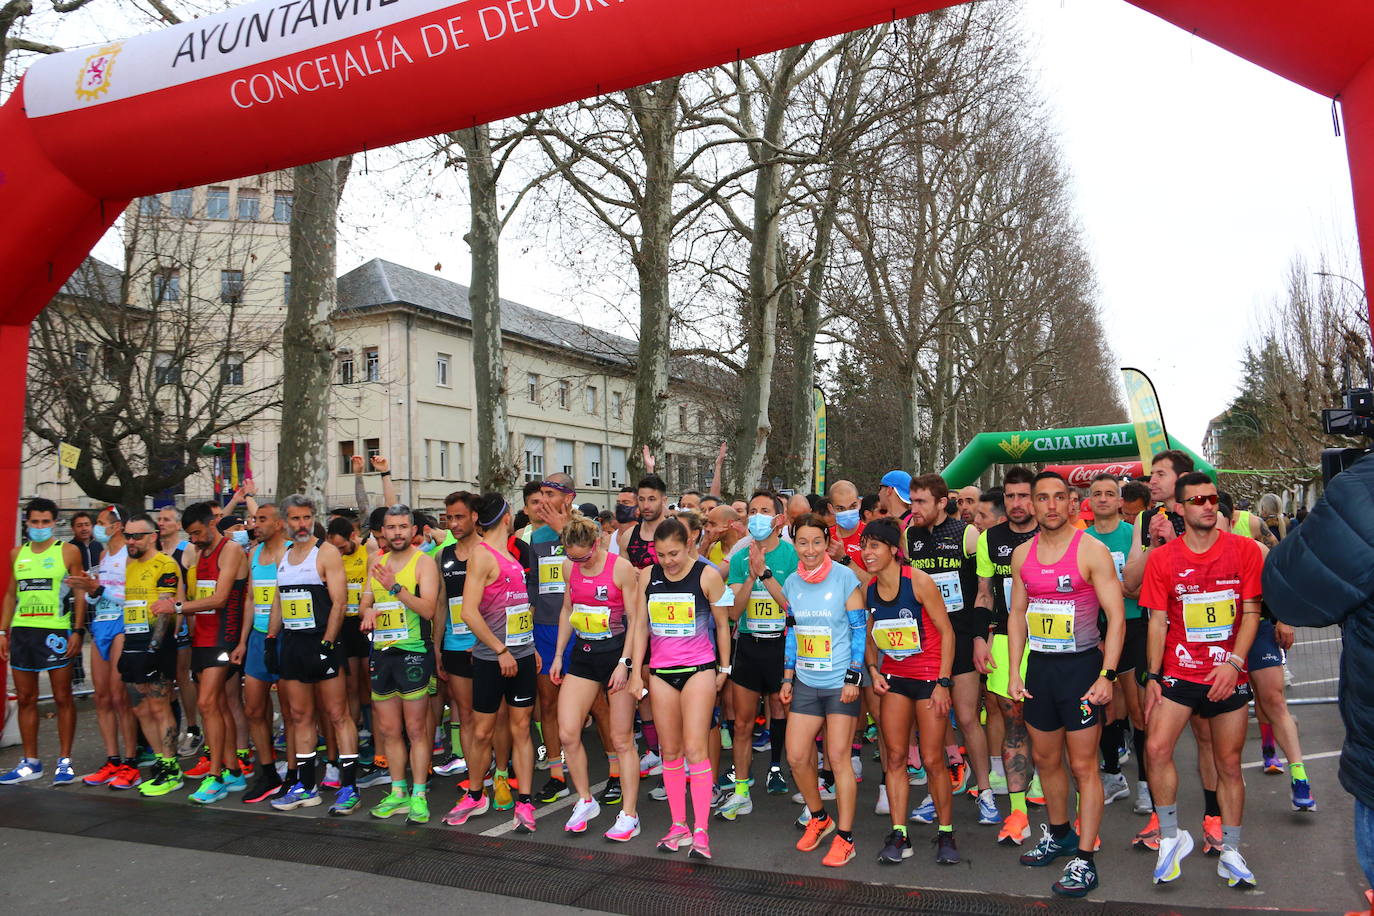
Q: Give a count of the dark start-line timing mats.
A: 1